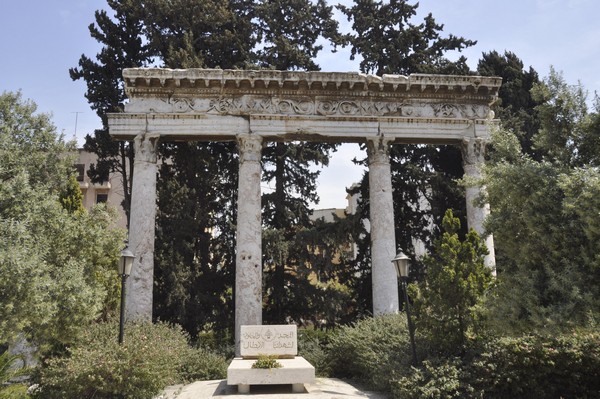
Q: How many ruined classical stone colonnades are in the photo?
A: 1